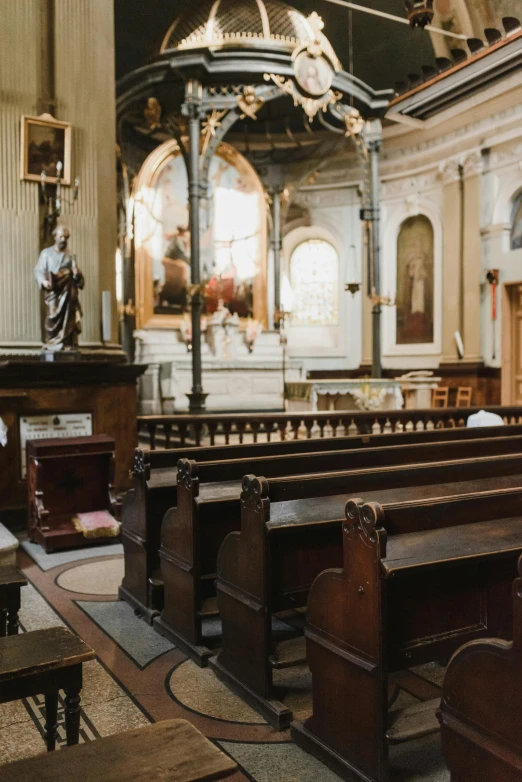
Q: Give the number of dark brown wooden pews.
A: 5